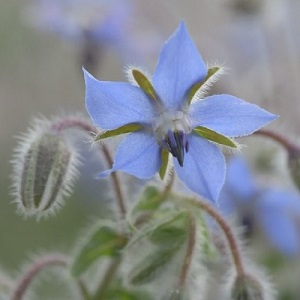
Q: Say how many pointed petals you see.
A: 5